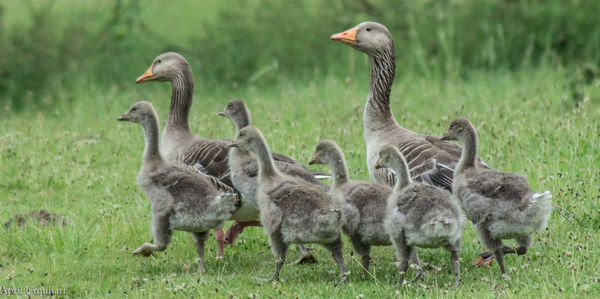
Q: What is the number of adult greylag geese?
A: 2